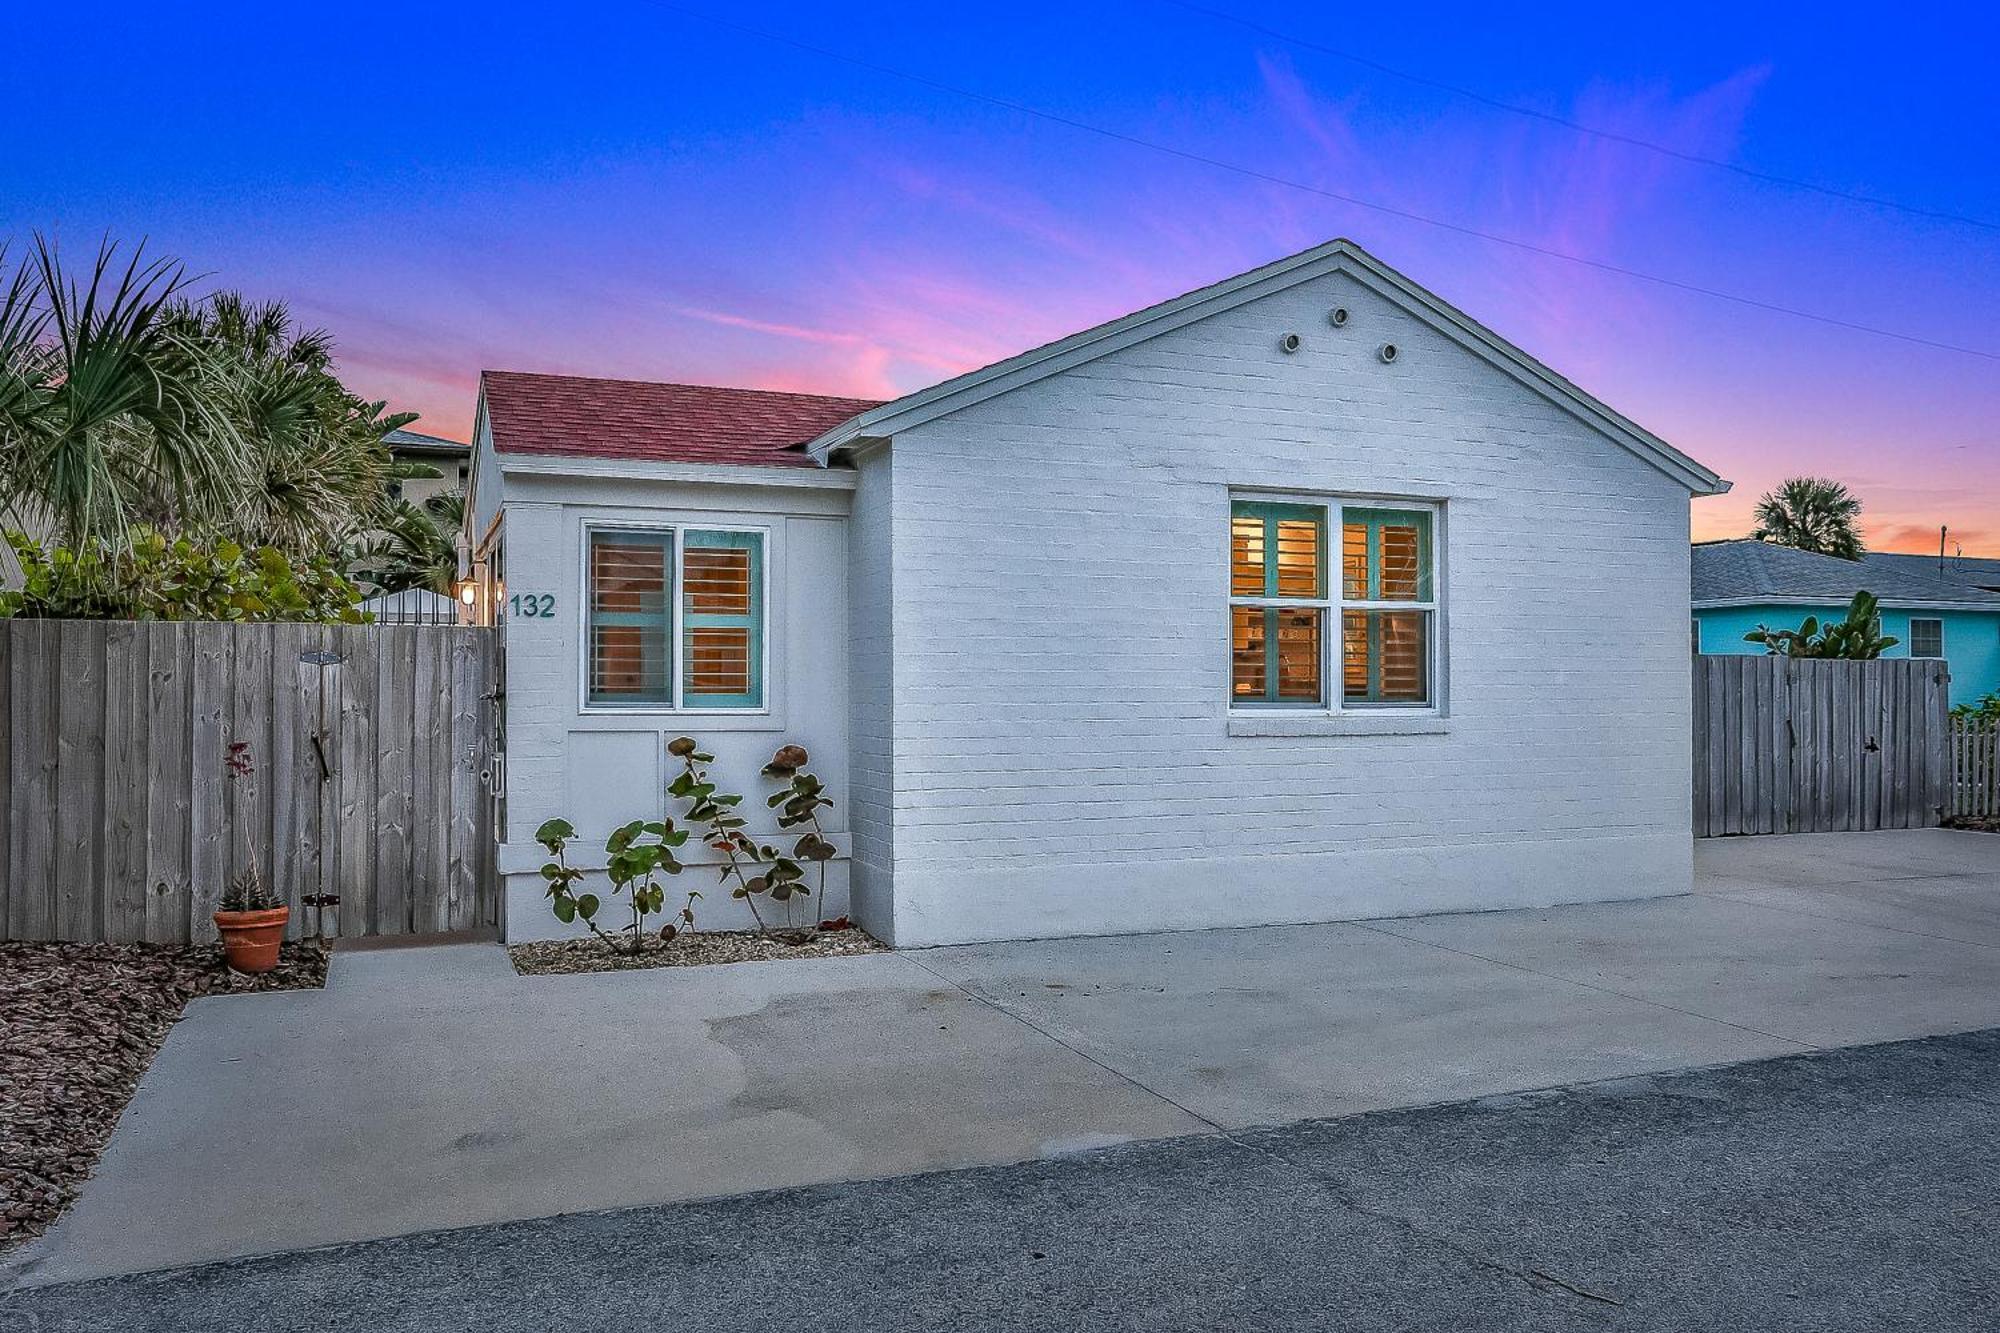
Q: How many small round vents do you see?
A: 3